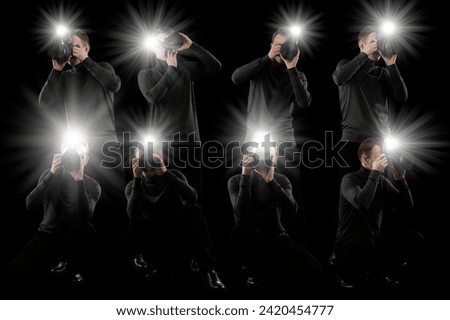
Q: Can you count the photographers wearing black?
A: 8